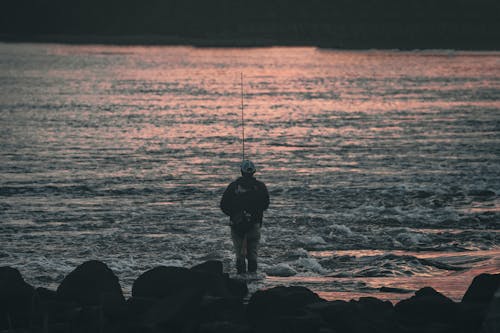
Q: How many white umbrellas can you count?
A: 0